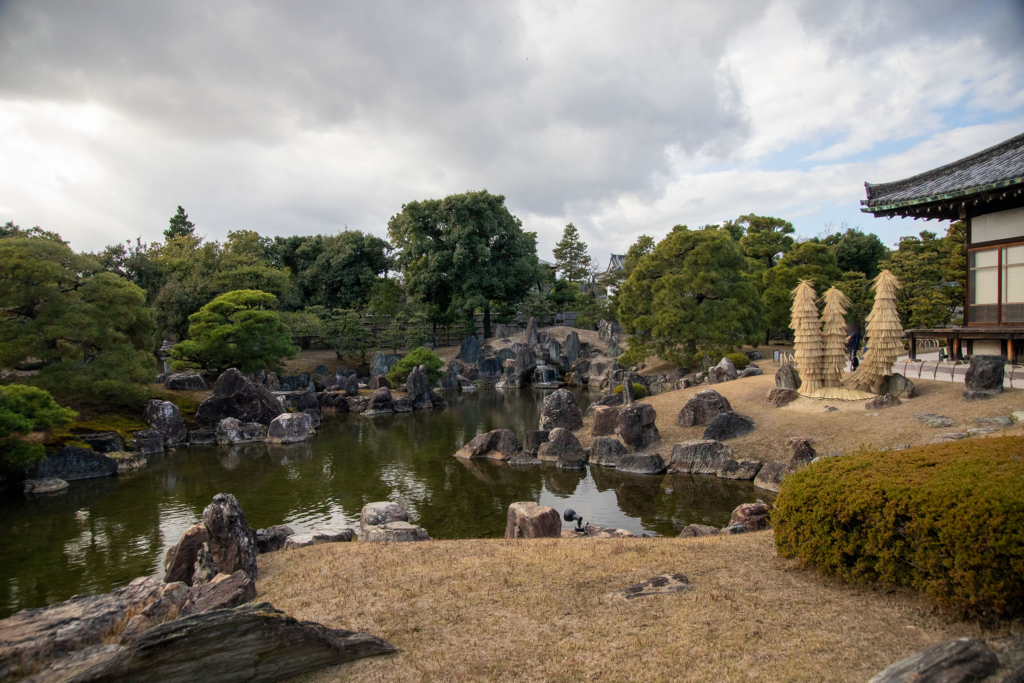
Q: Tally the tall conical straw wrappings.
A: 3